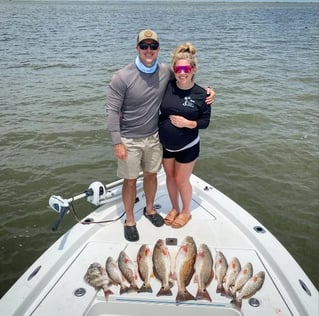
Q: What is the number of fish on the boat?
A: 11